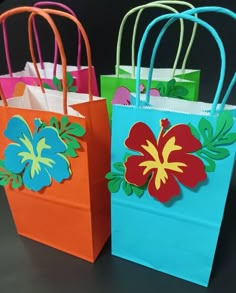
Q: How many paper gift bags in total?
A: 4